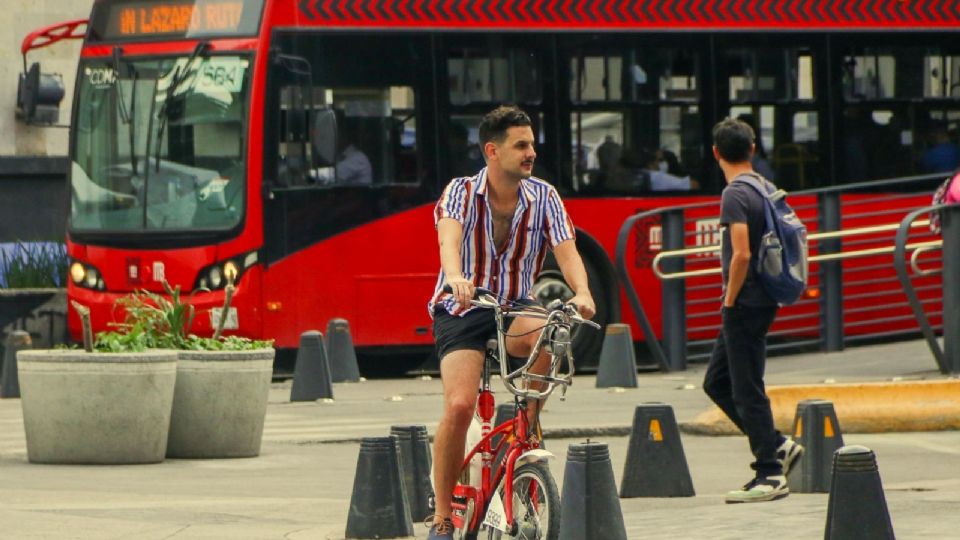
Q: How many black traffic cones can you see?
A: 11